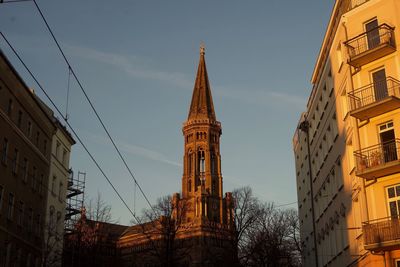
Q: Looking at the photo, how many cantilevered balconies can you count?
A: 4